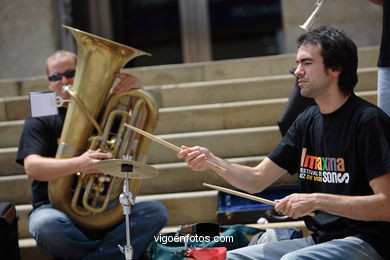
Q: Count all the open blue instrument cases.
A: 1